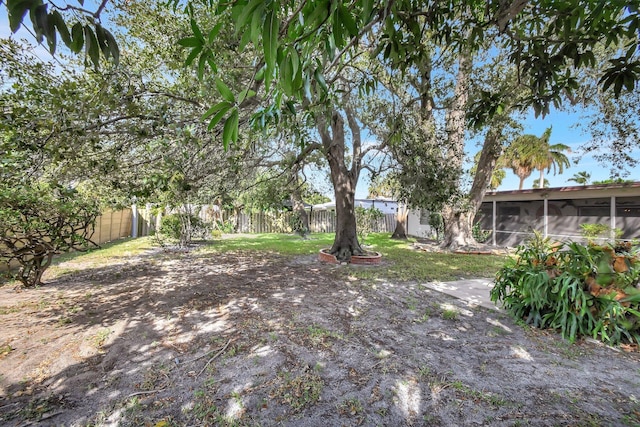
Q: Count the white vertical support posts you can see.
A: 3